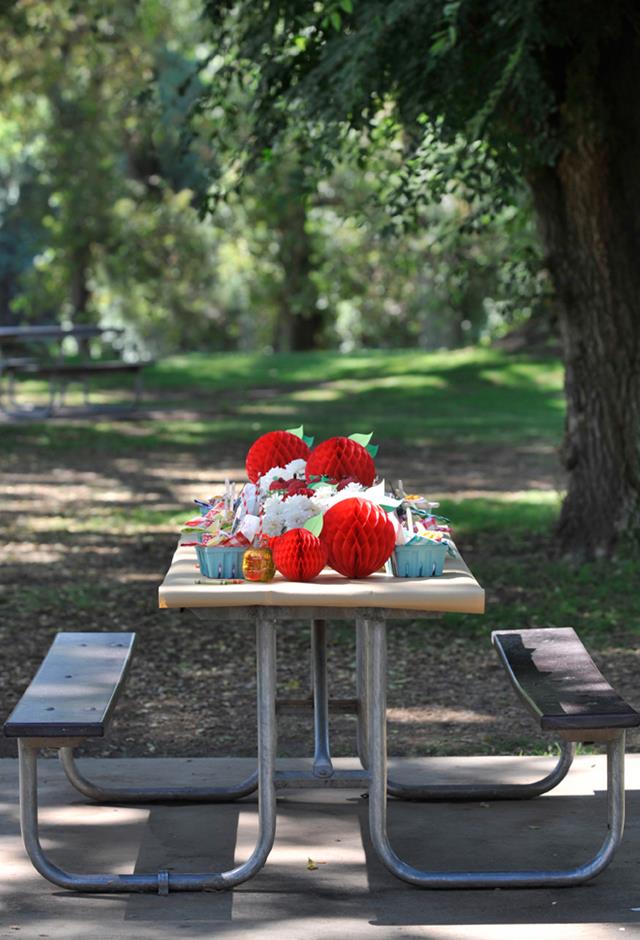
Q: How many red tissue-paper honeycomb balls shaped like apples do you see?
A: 4